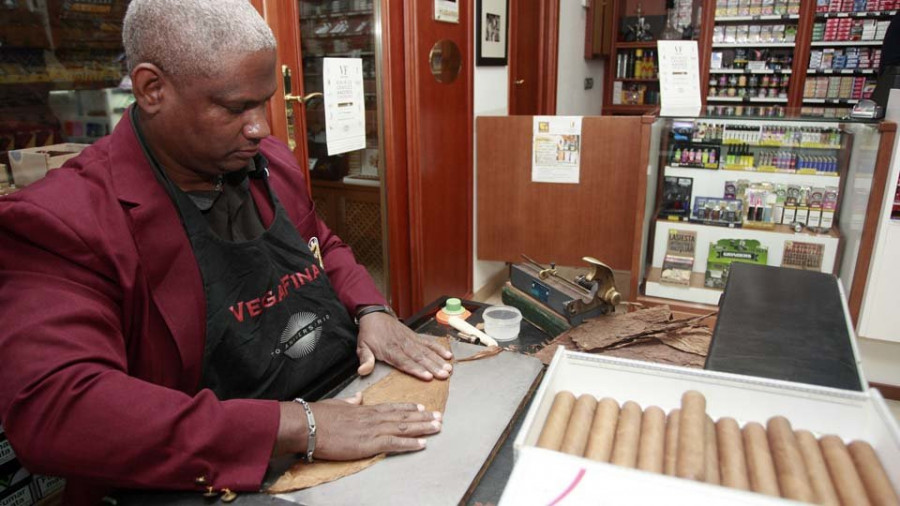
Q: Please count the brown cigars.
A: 14